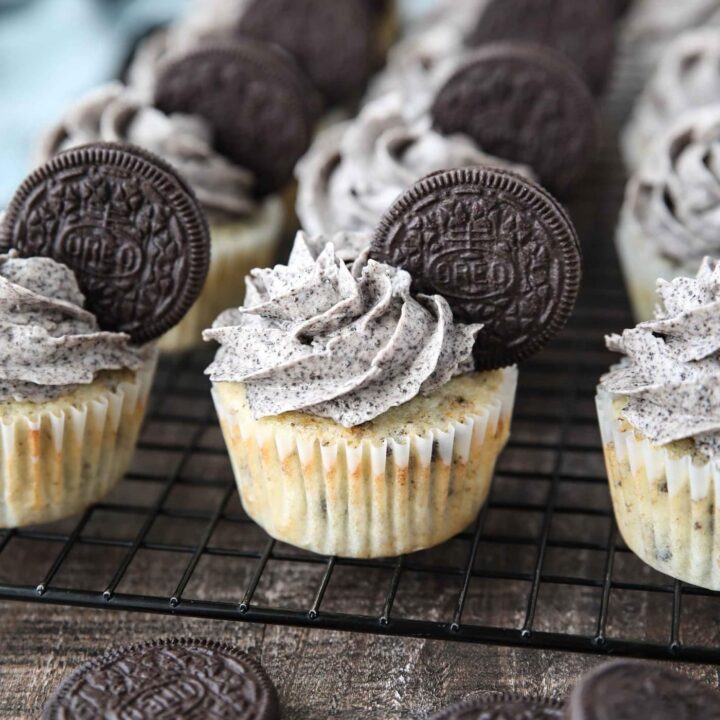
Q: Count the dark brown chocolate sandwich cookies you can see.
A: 9